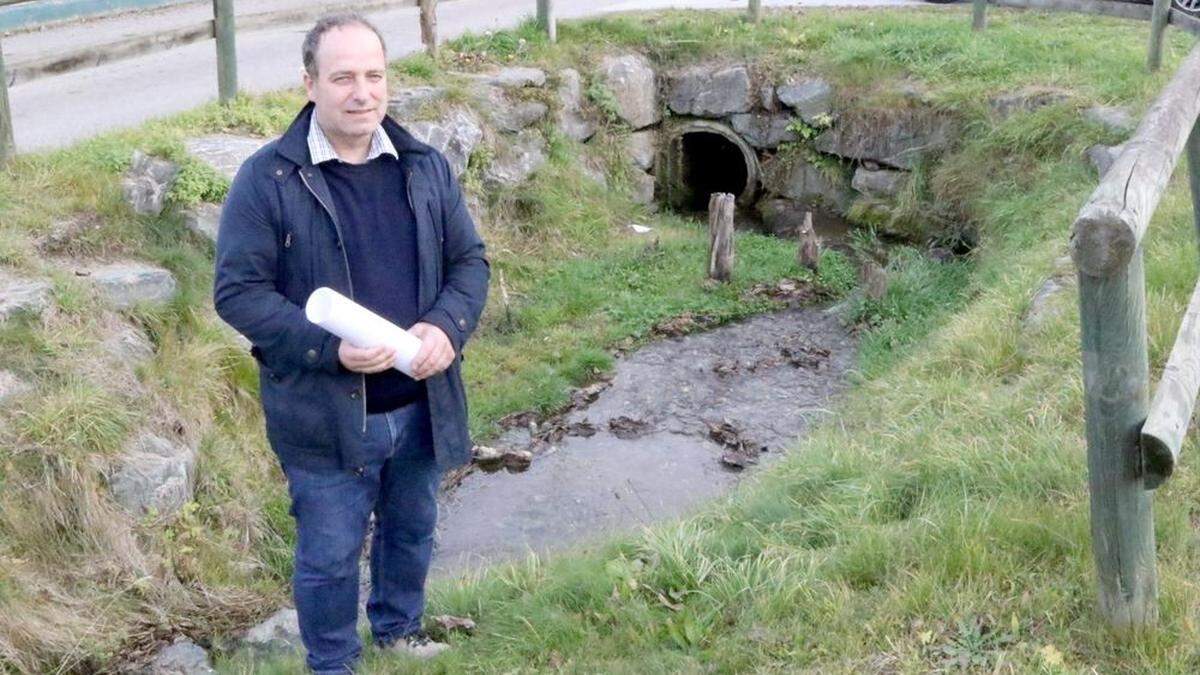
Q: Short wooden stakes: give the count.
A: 3